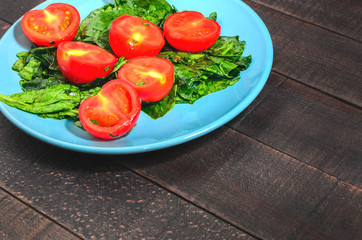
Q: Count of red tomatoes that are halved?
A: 6